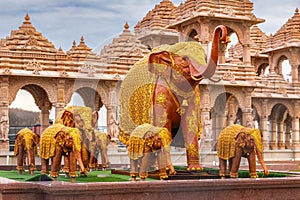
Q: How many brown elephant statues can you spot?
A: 7